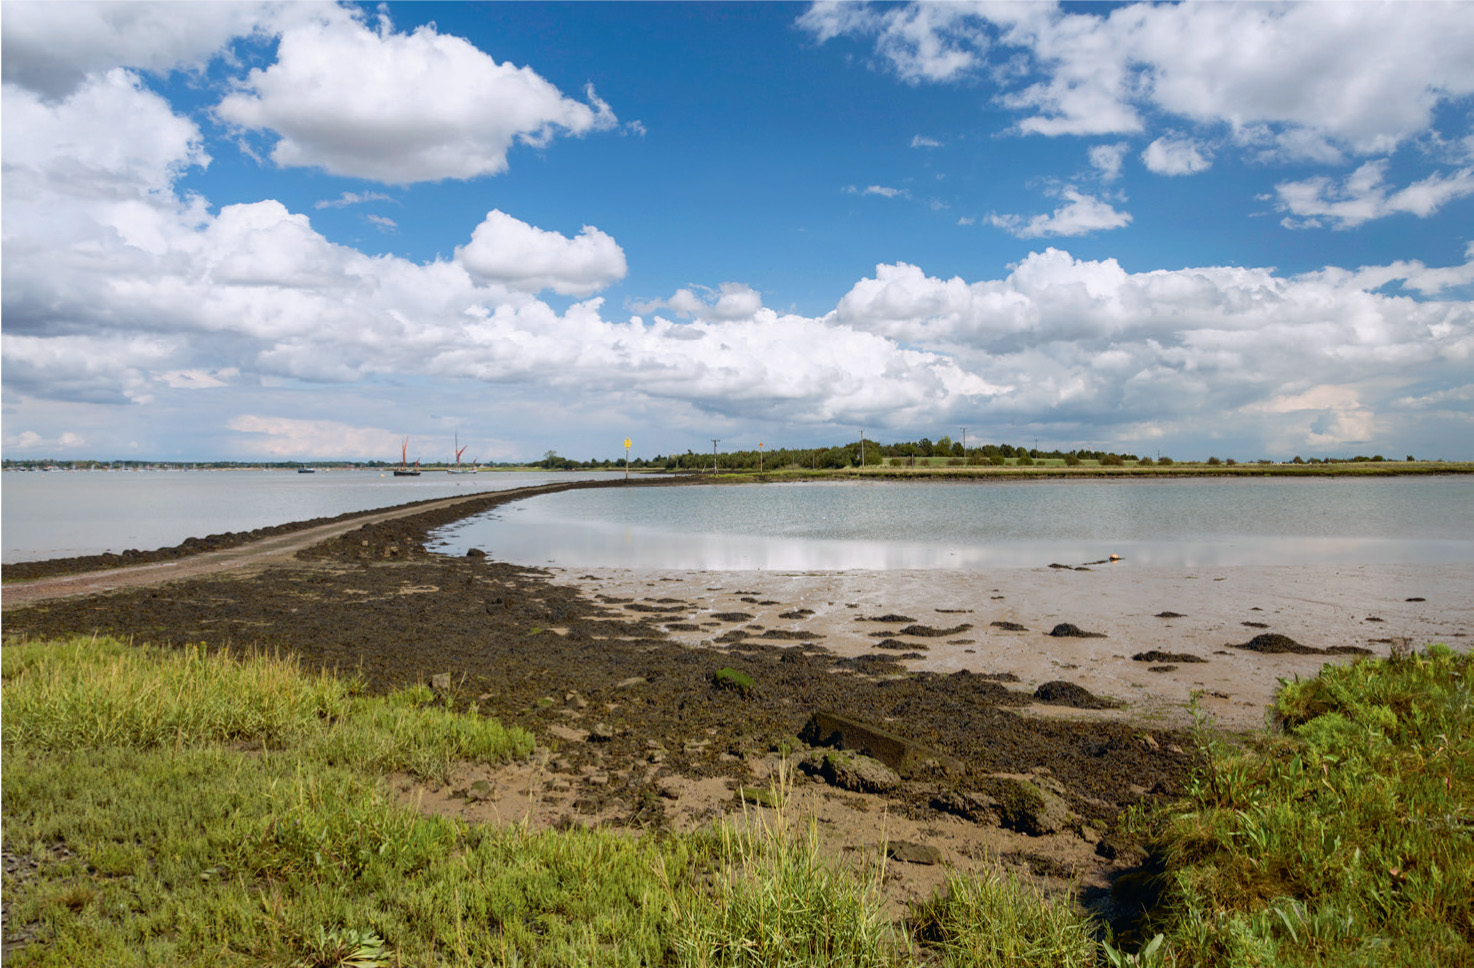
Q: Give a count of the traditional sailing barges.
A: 2